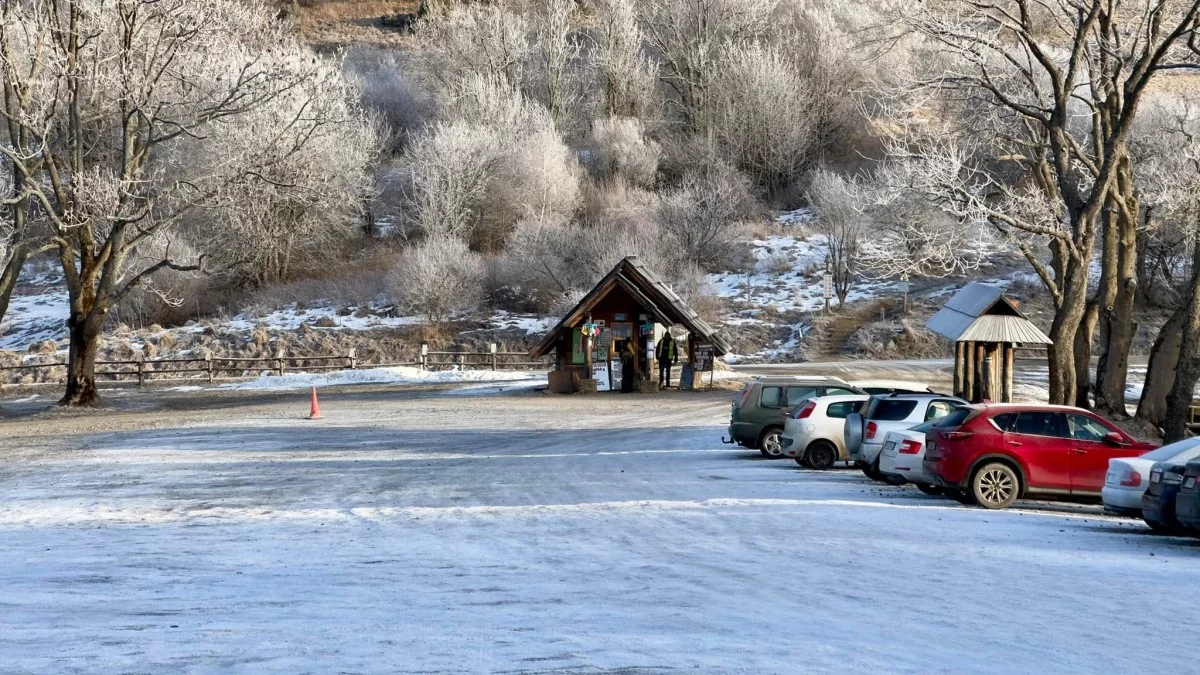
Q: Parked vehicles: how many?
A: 9